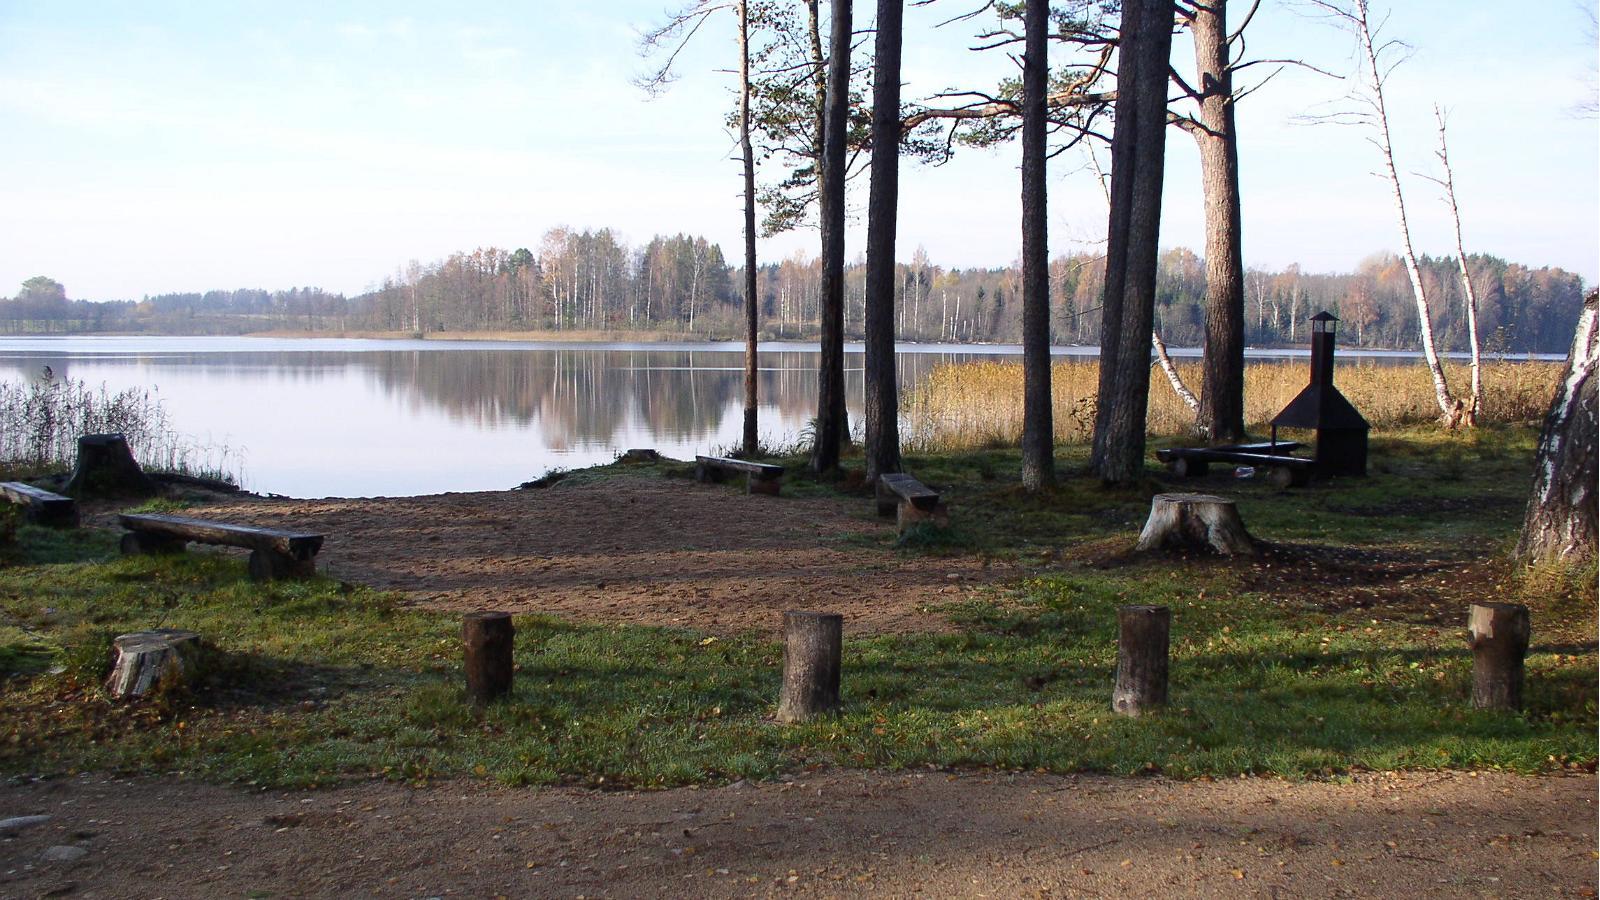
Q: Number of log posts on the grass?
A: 4